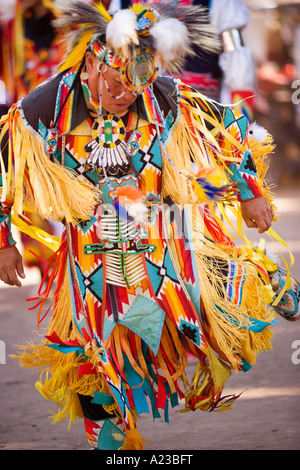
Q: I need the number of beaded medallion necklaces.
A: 1